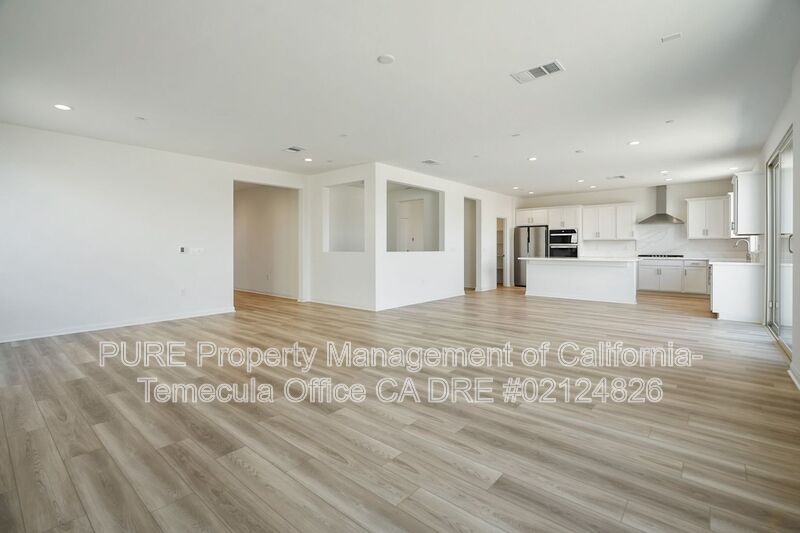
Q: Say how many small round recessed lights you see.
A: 11